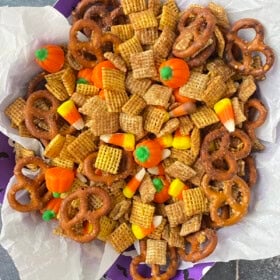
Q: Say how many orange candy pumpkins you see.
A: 8